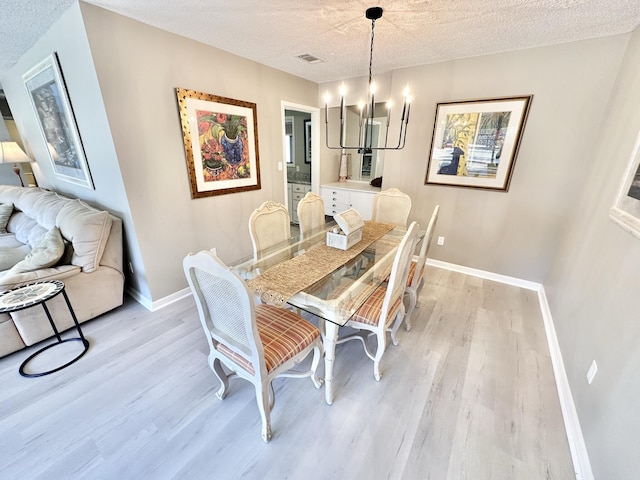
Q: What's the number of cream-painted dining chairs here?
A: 6